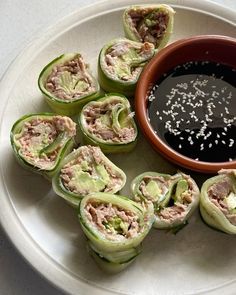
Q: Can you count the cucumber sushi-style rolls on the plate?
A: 9